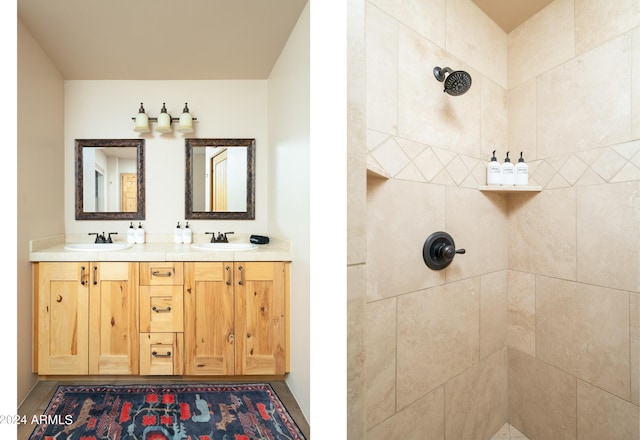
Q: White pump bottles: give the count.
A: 7